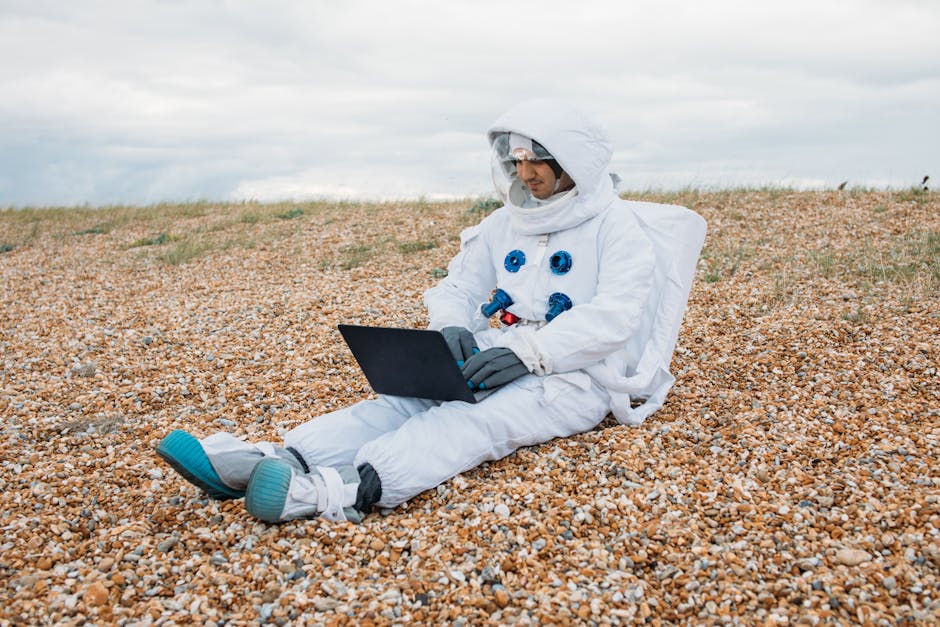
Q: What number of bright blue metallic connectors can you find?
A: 4